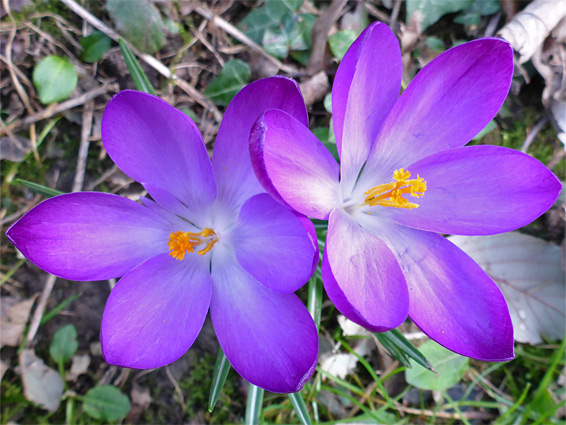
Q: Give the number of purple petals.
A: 12